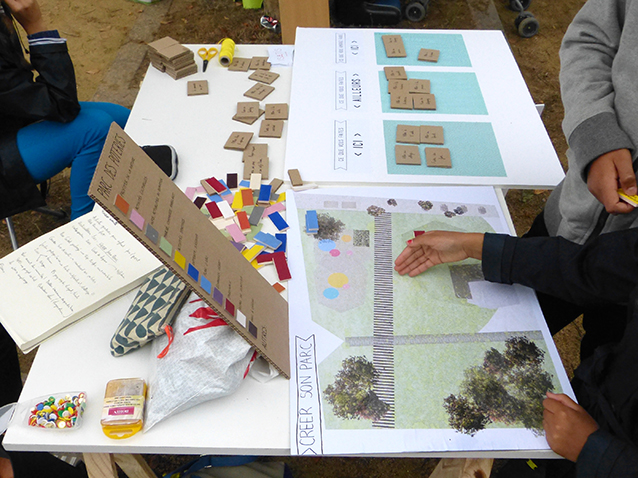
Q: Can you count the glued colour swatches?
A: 11